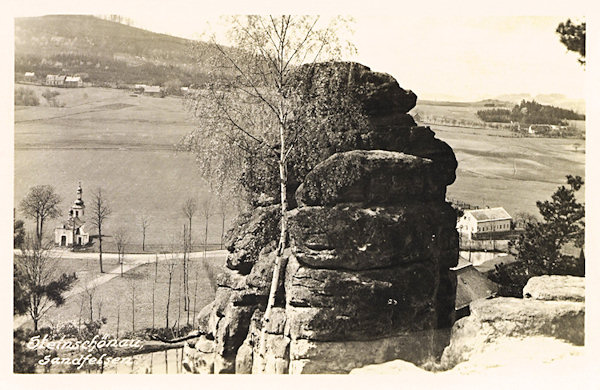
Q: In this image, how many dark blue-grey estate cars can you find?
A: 0